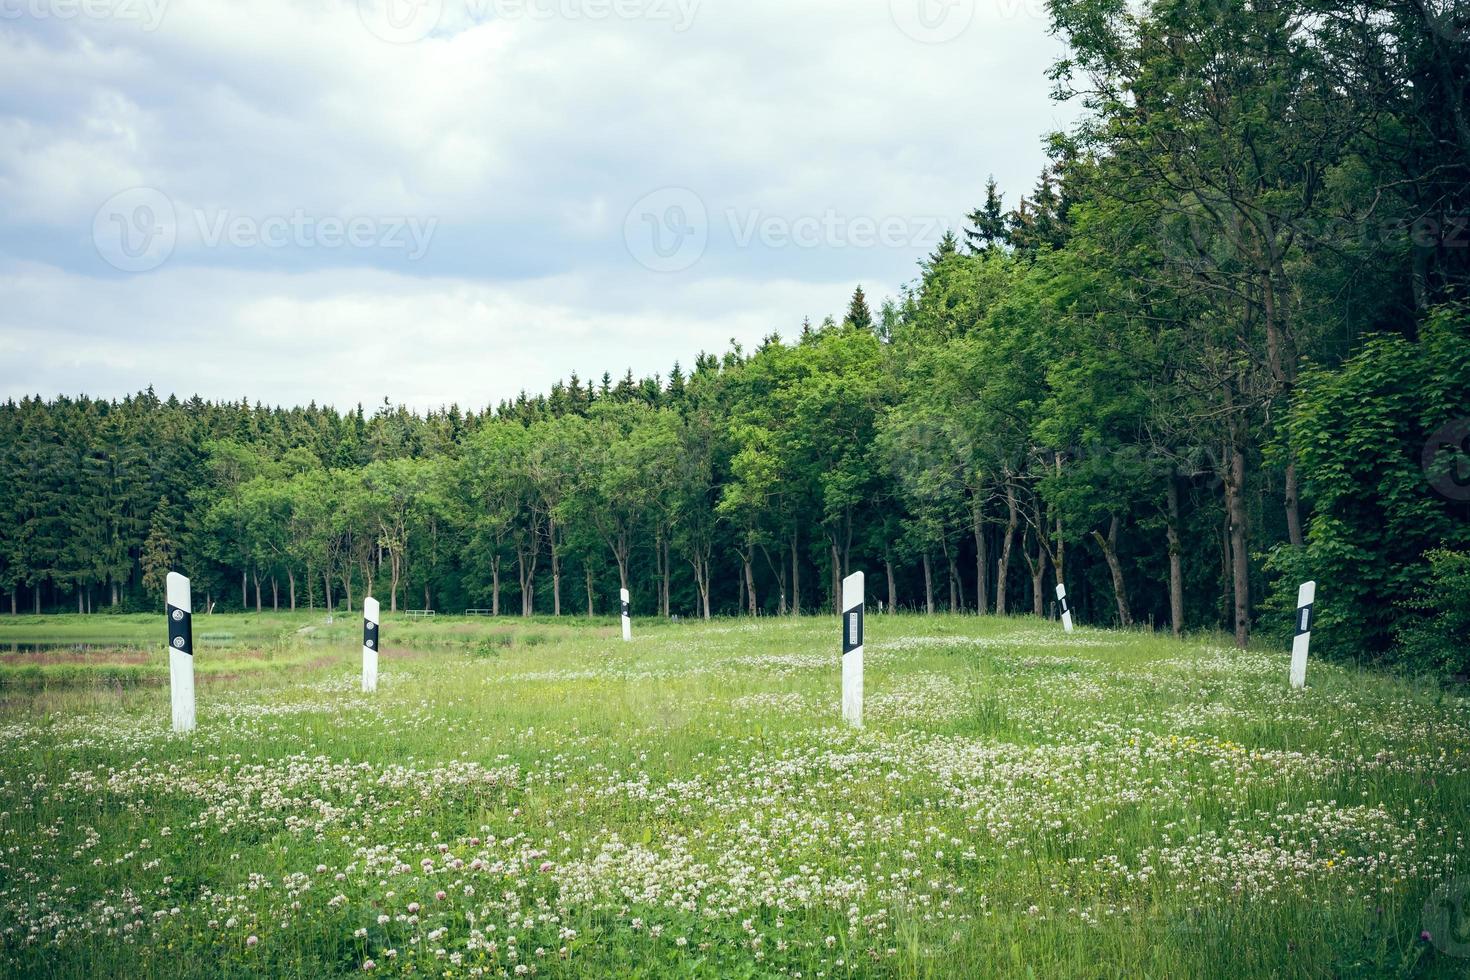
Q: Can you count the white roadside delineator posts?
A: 6